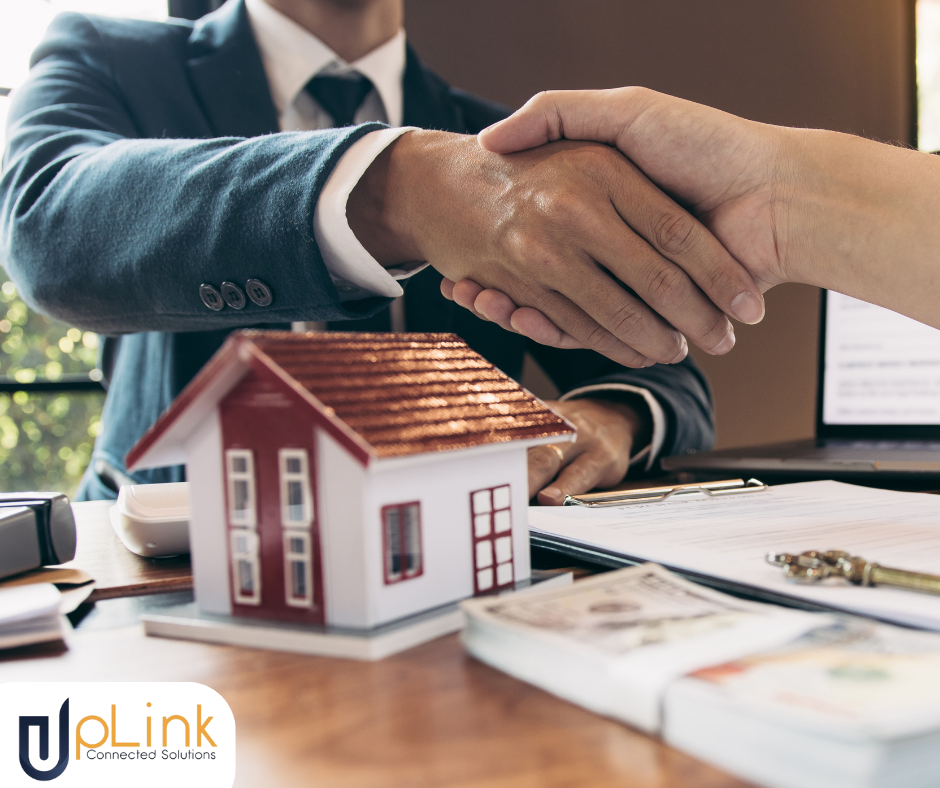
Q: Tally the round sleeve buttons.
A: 3